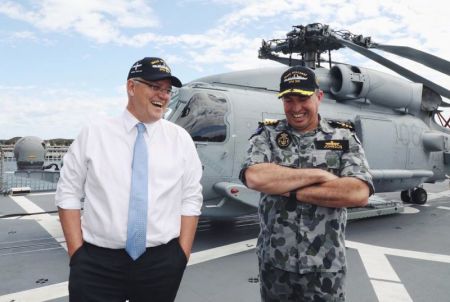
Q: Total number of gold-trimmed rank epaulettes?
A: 2